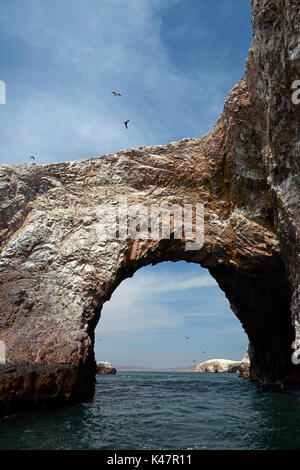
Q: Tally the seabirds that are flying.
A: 6